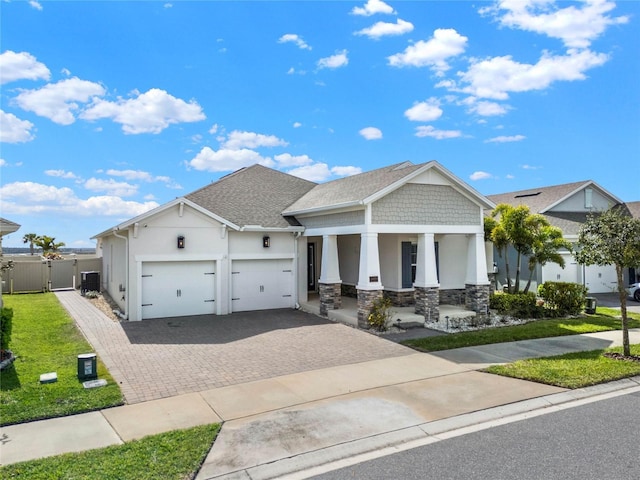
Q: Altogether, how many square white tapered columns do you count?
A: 4